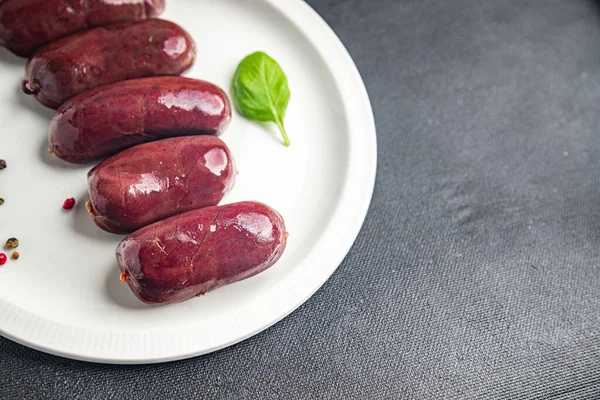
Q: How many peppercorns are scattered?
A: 6